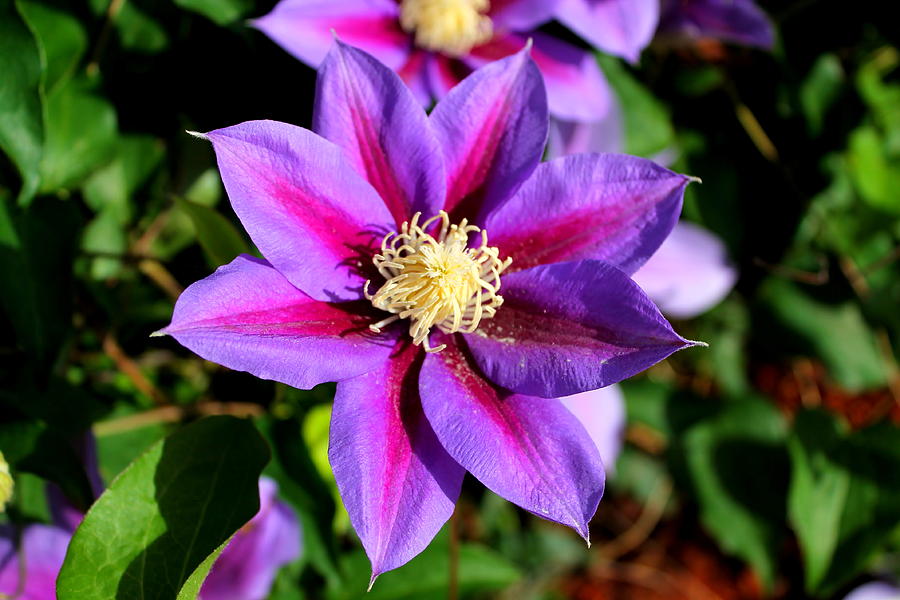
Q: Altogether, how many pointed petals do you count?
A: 8